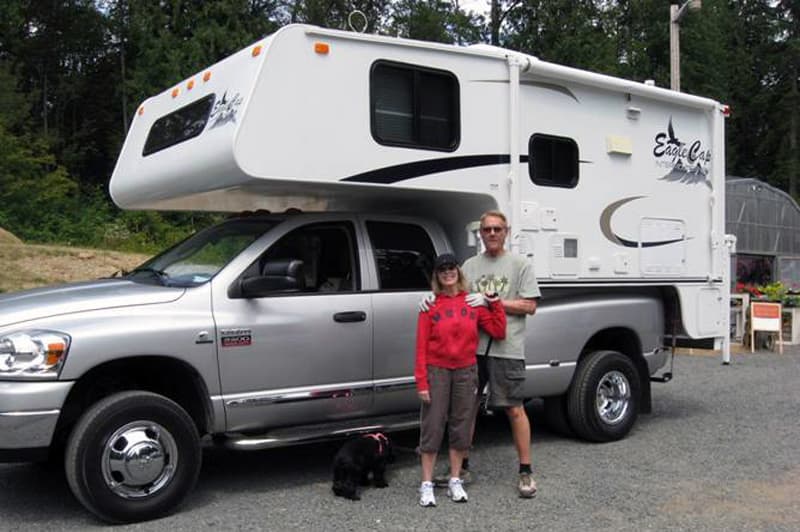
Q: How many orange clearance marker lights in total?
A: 6